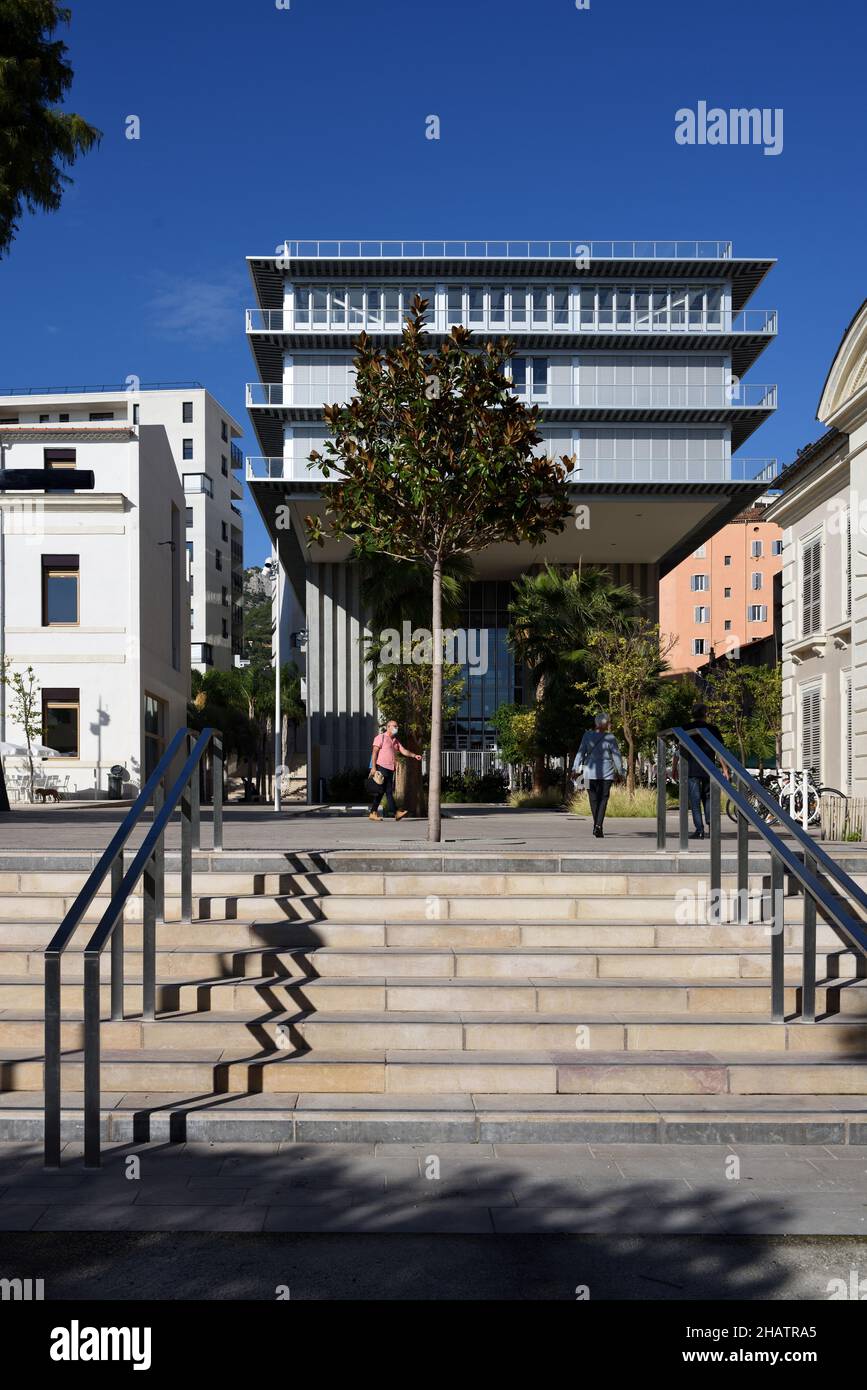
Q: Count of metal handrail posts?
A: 14